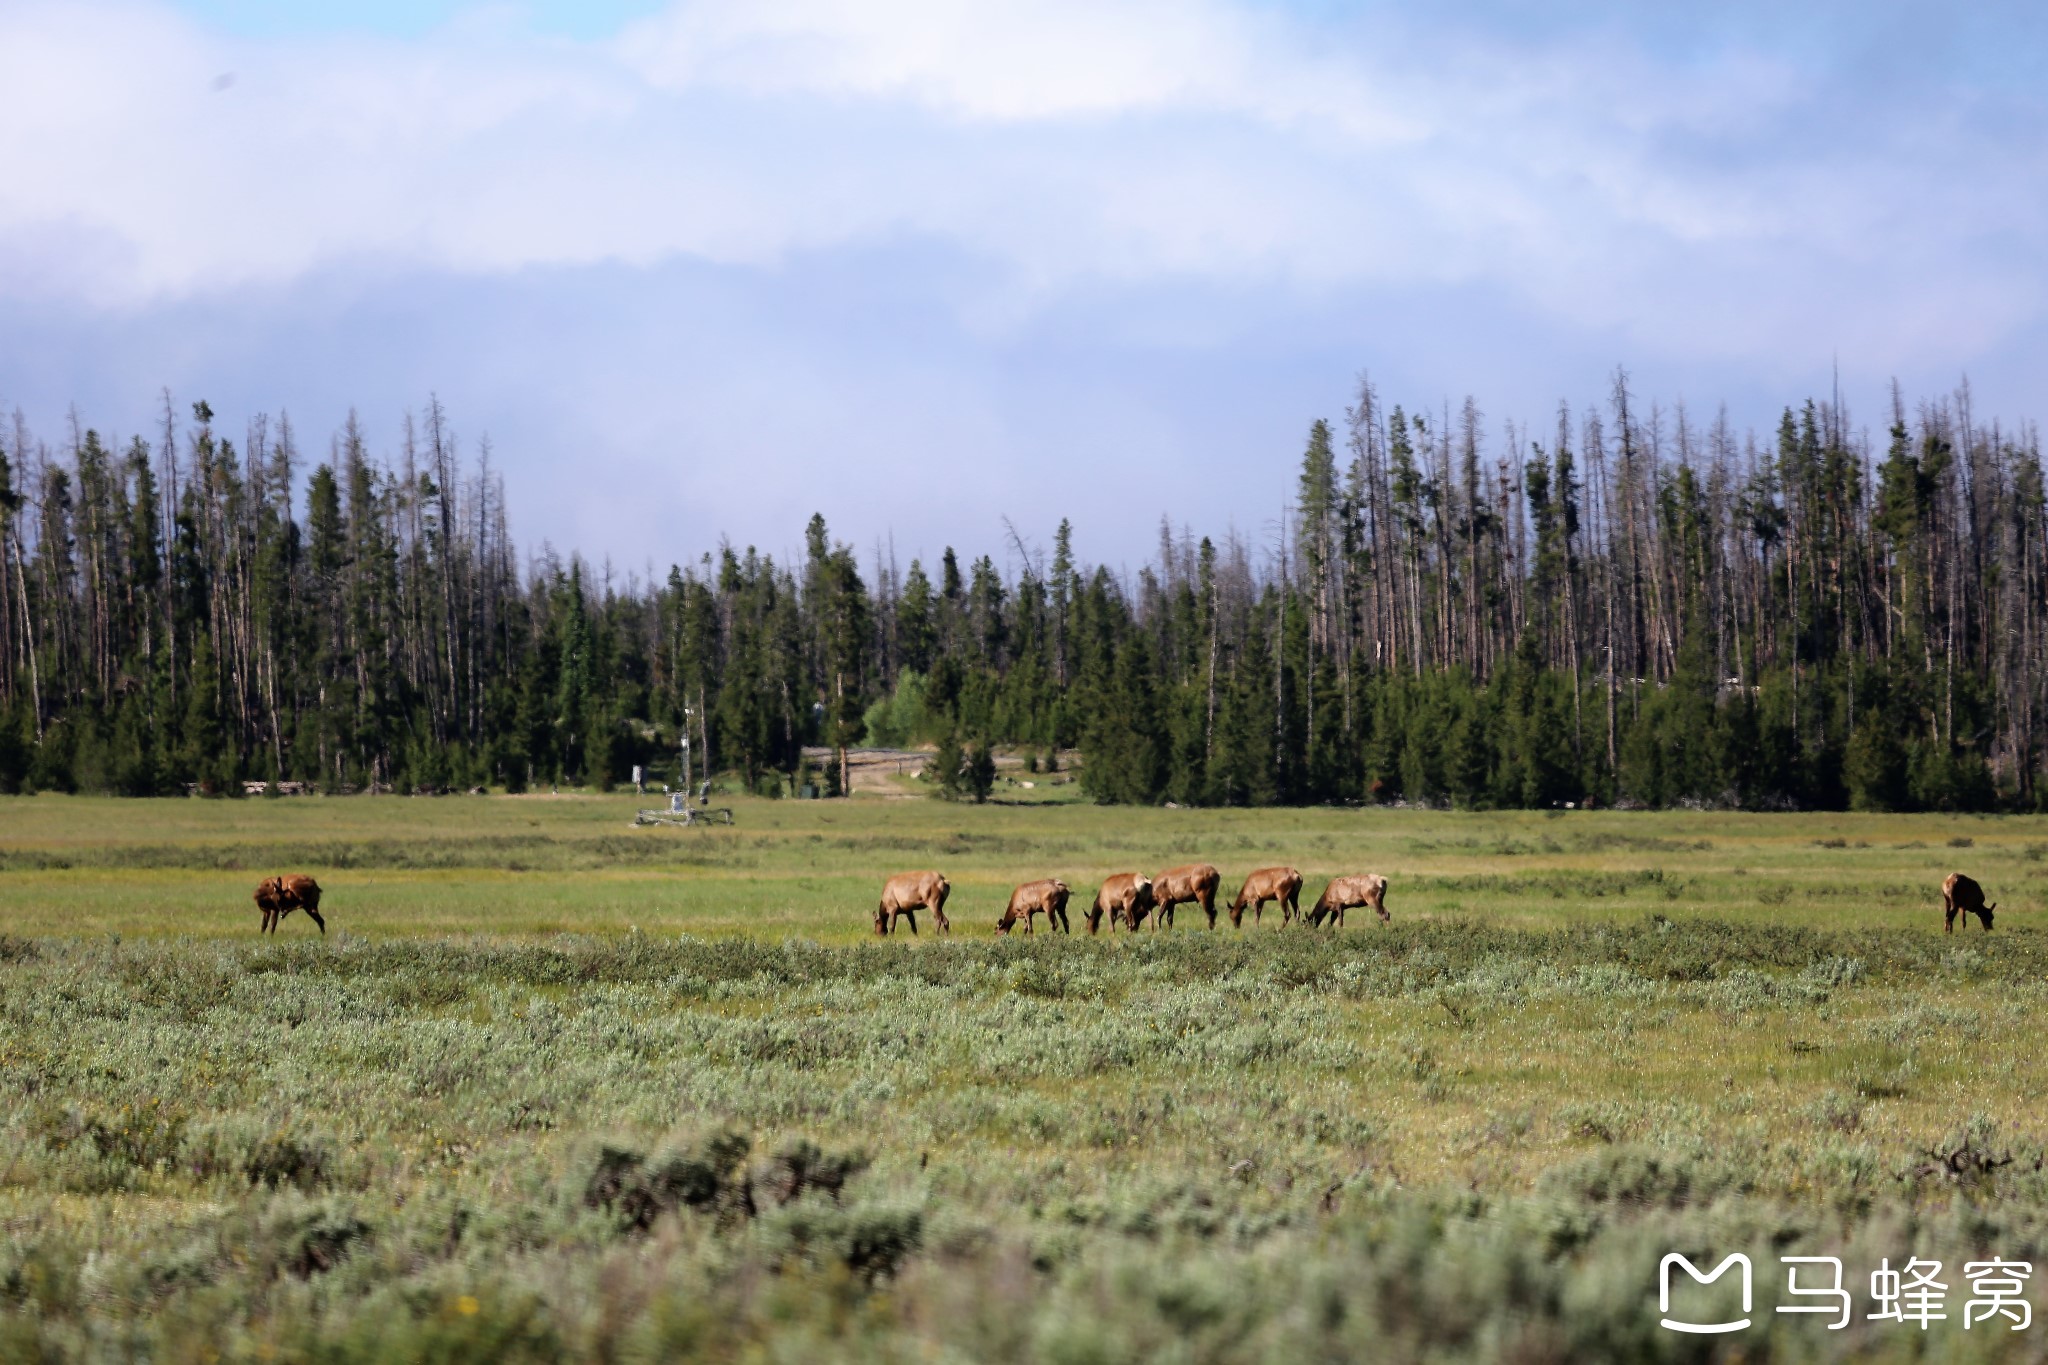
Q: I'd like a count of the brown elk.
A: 8